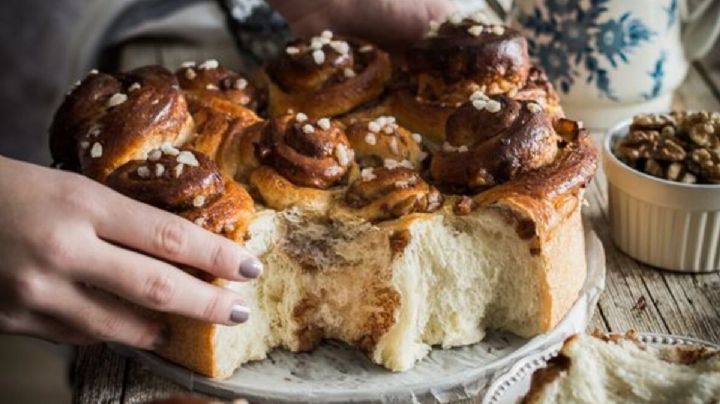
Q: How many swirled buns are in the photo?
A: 9